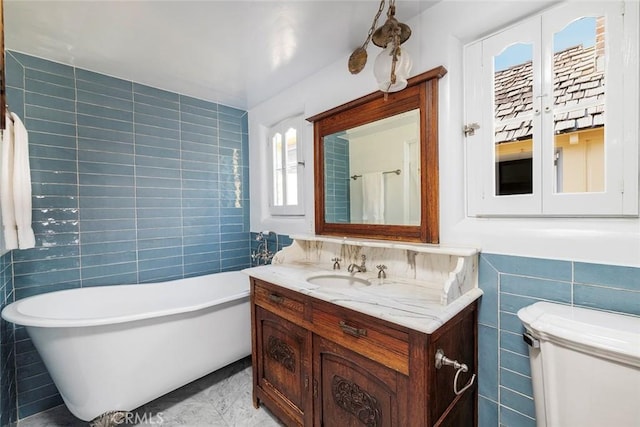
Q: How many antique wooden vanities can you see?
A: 1